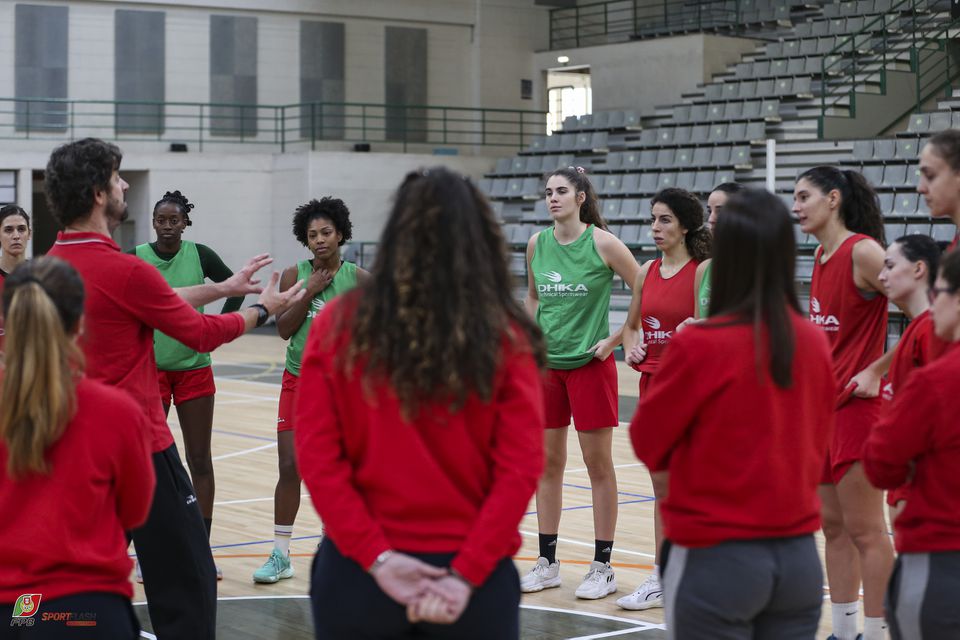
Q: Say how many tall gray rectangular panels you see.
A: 5